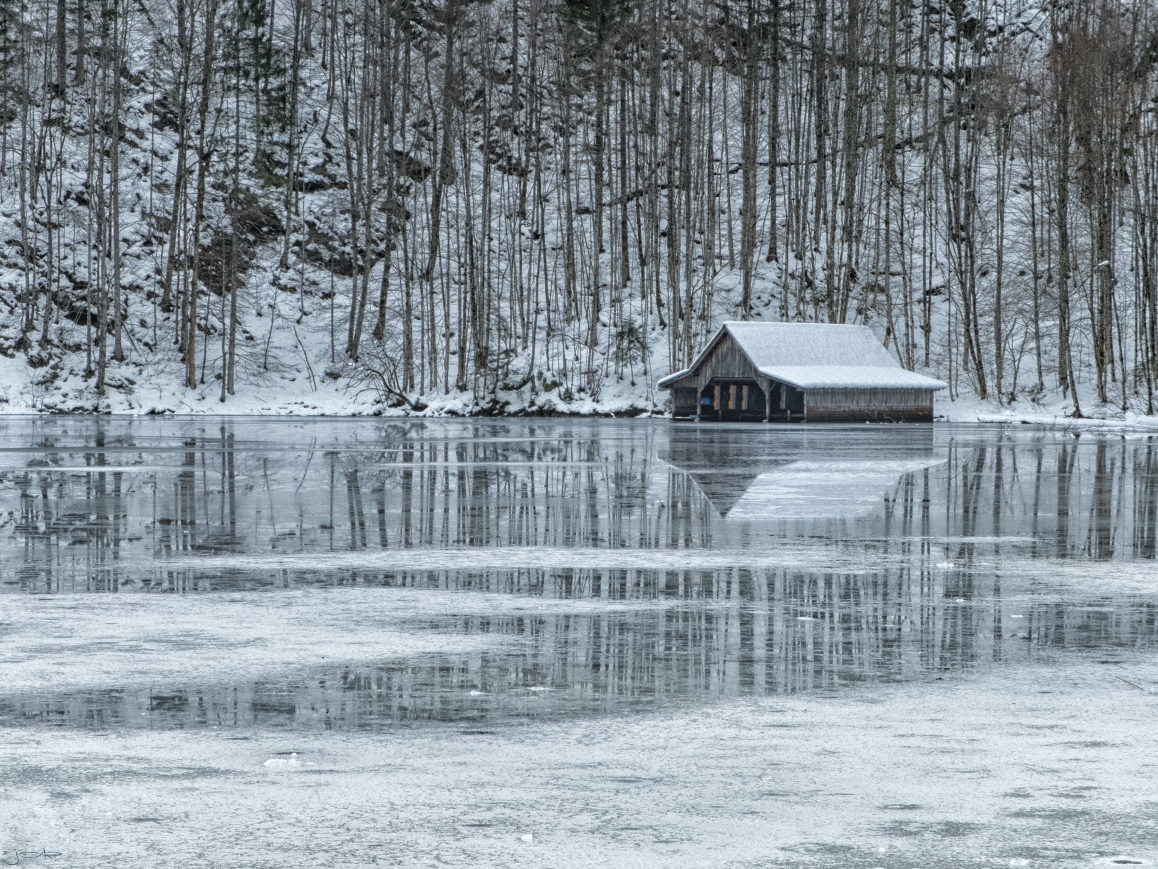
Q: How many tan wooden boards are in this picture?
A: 3